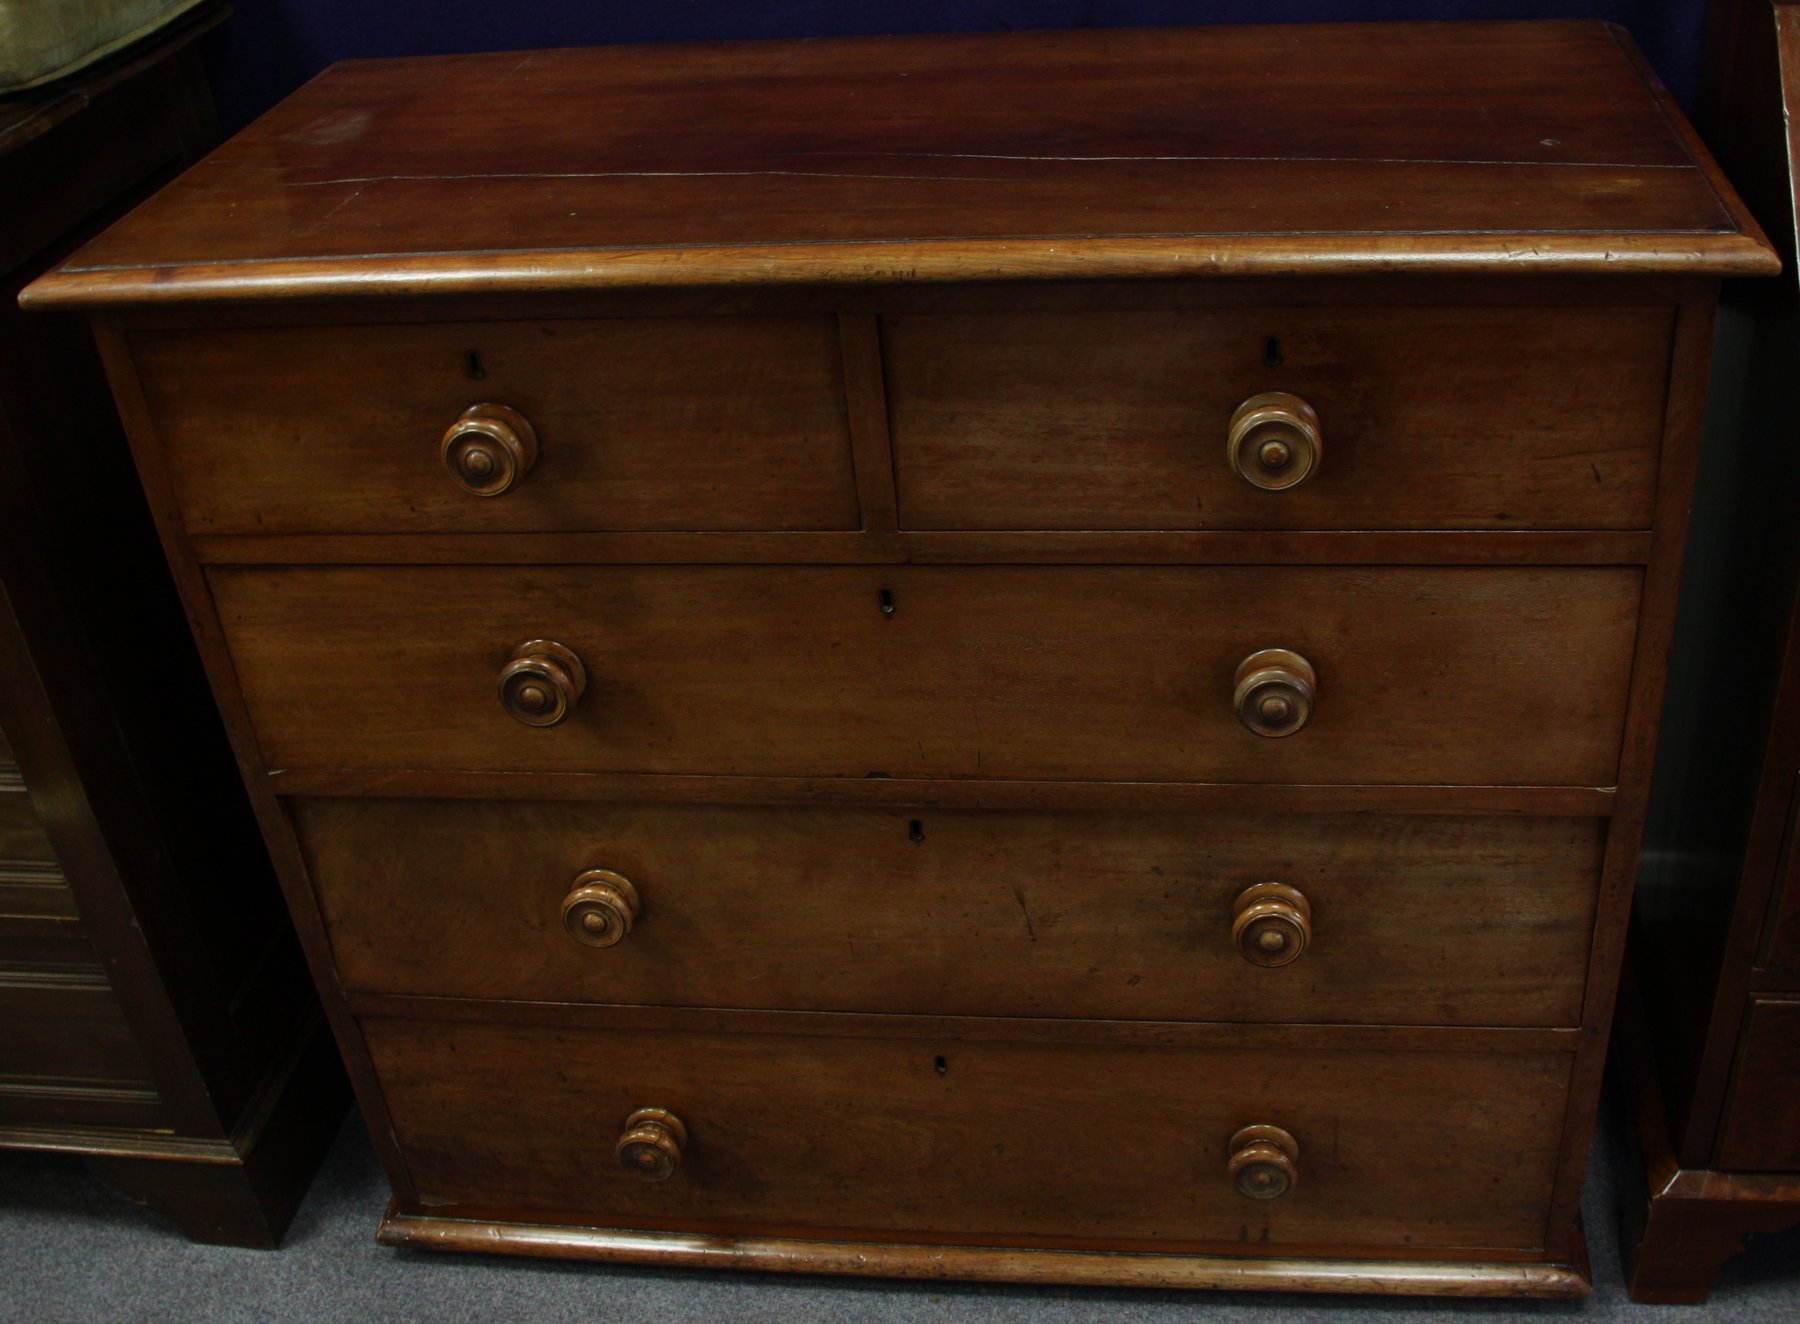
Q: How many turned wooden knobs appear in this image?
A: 8